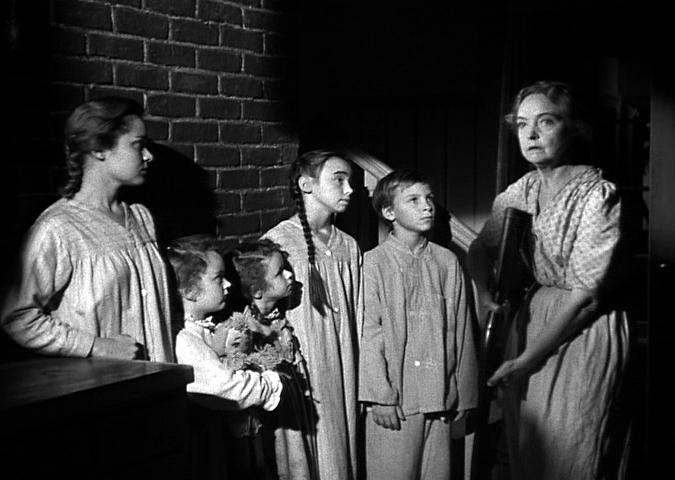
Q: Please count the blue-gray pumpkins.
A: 0